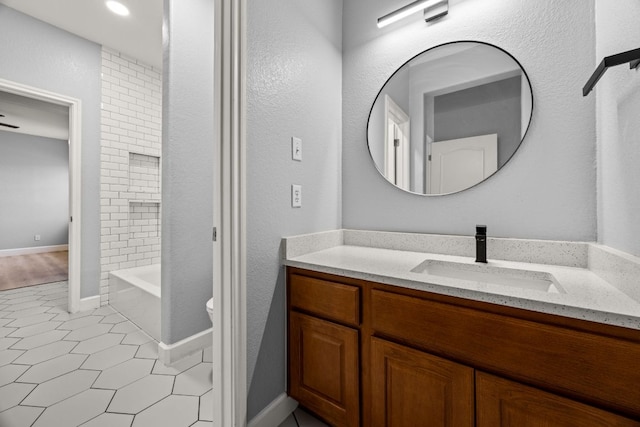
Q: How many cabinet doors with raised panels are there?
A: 3